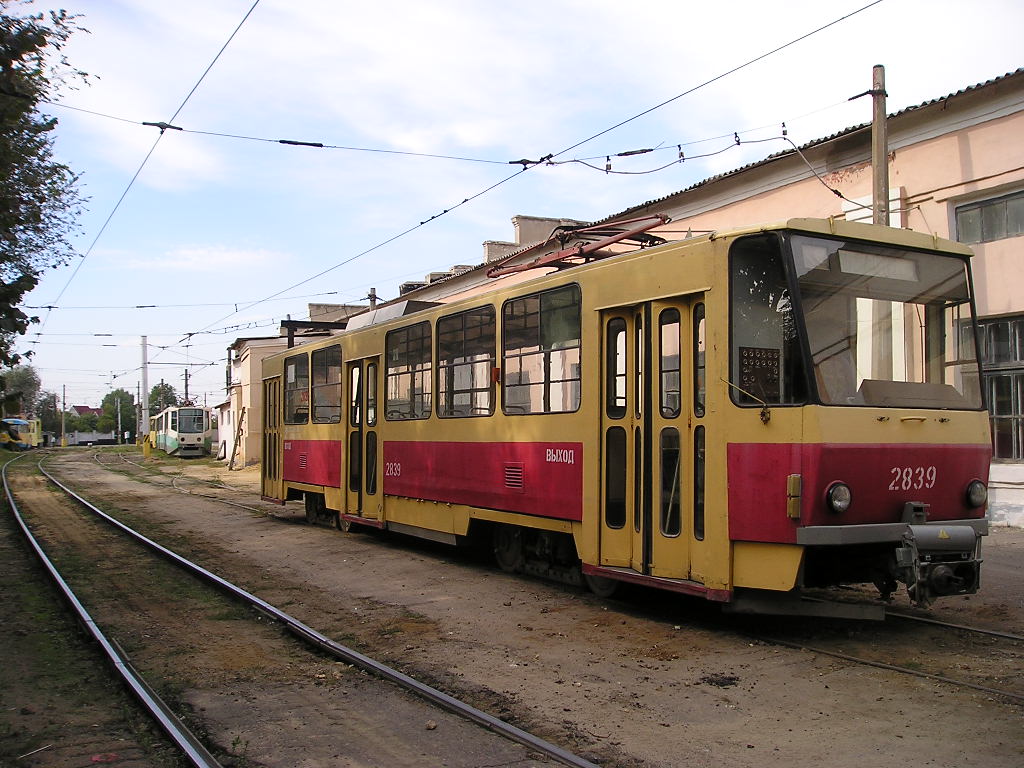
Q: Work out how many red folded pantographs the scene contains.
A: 1